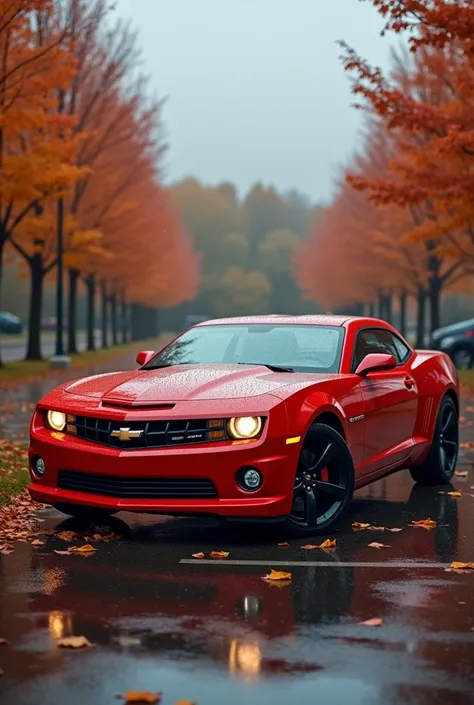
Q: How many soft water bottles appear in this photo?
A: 0